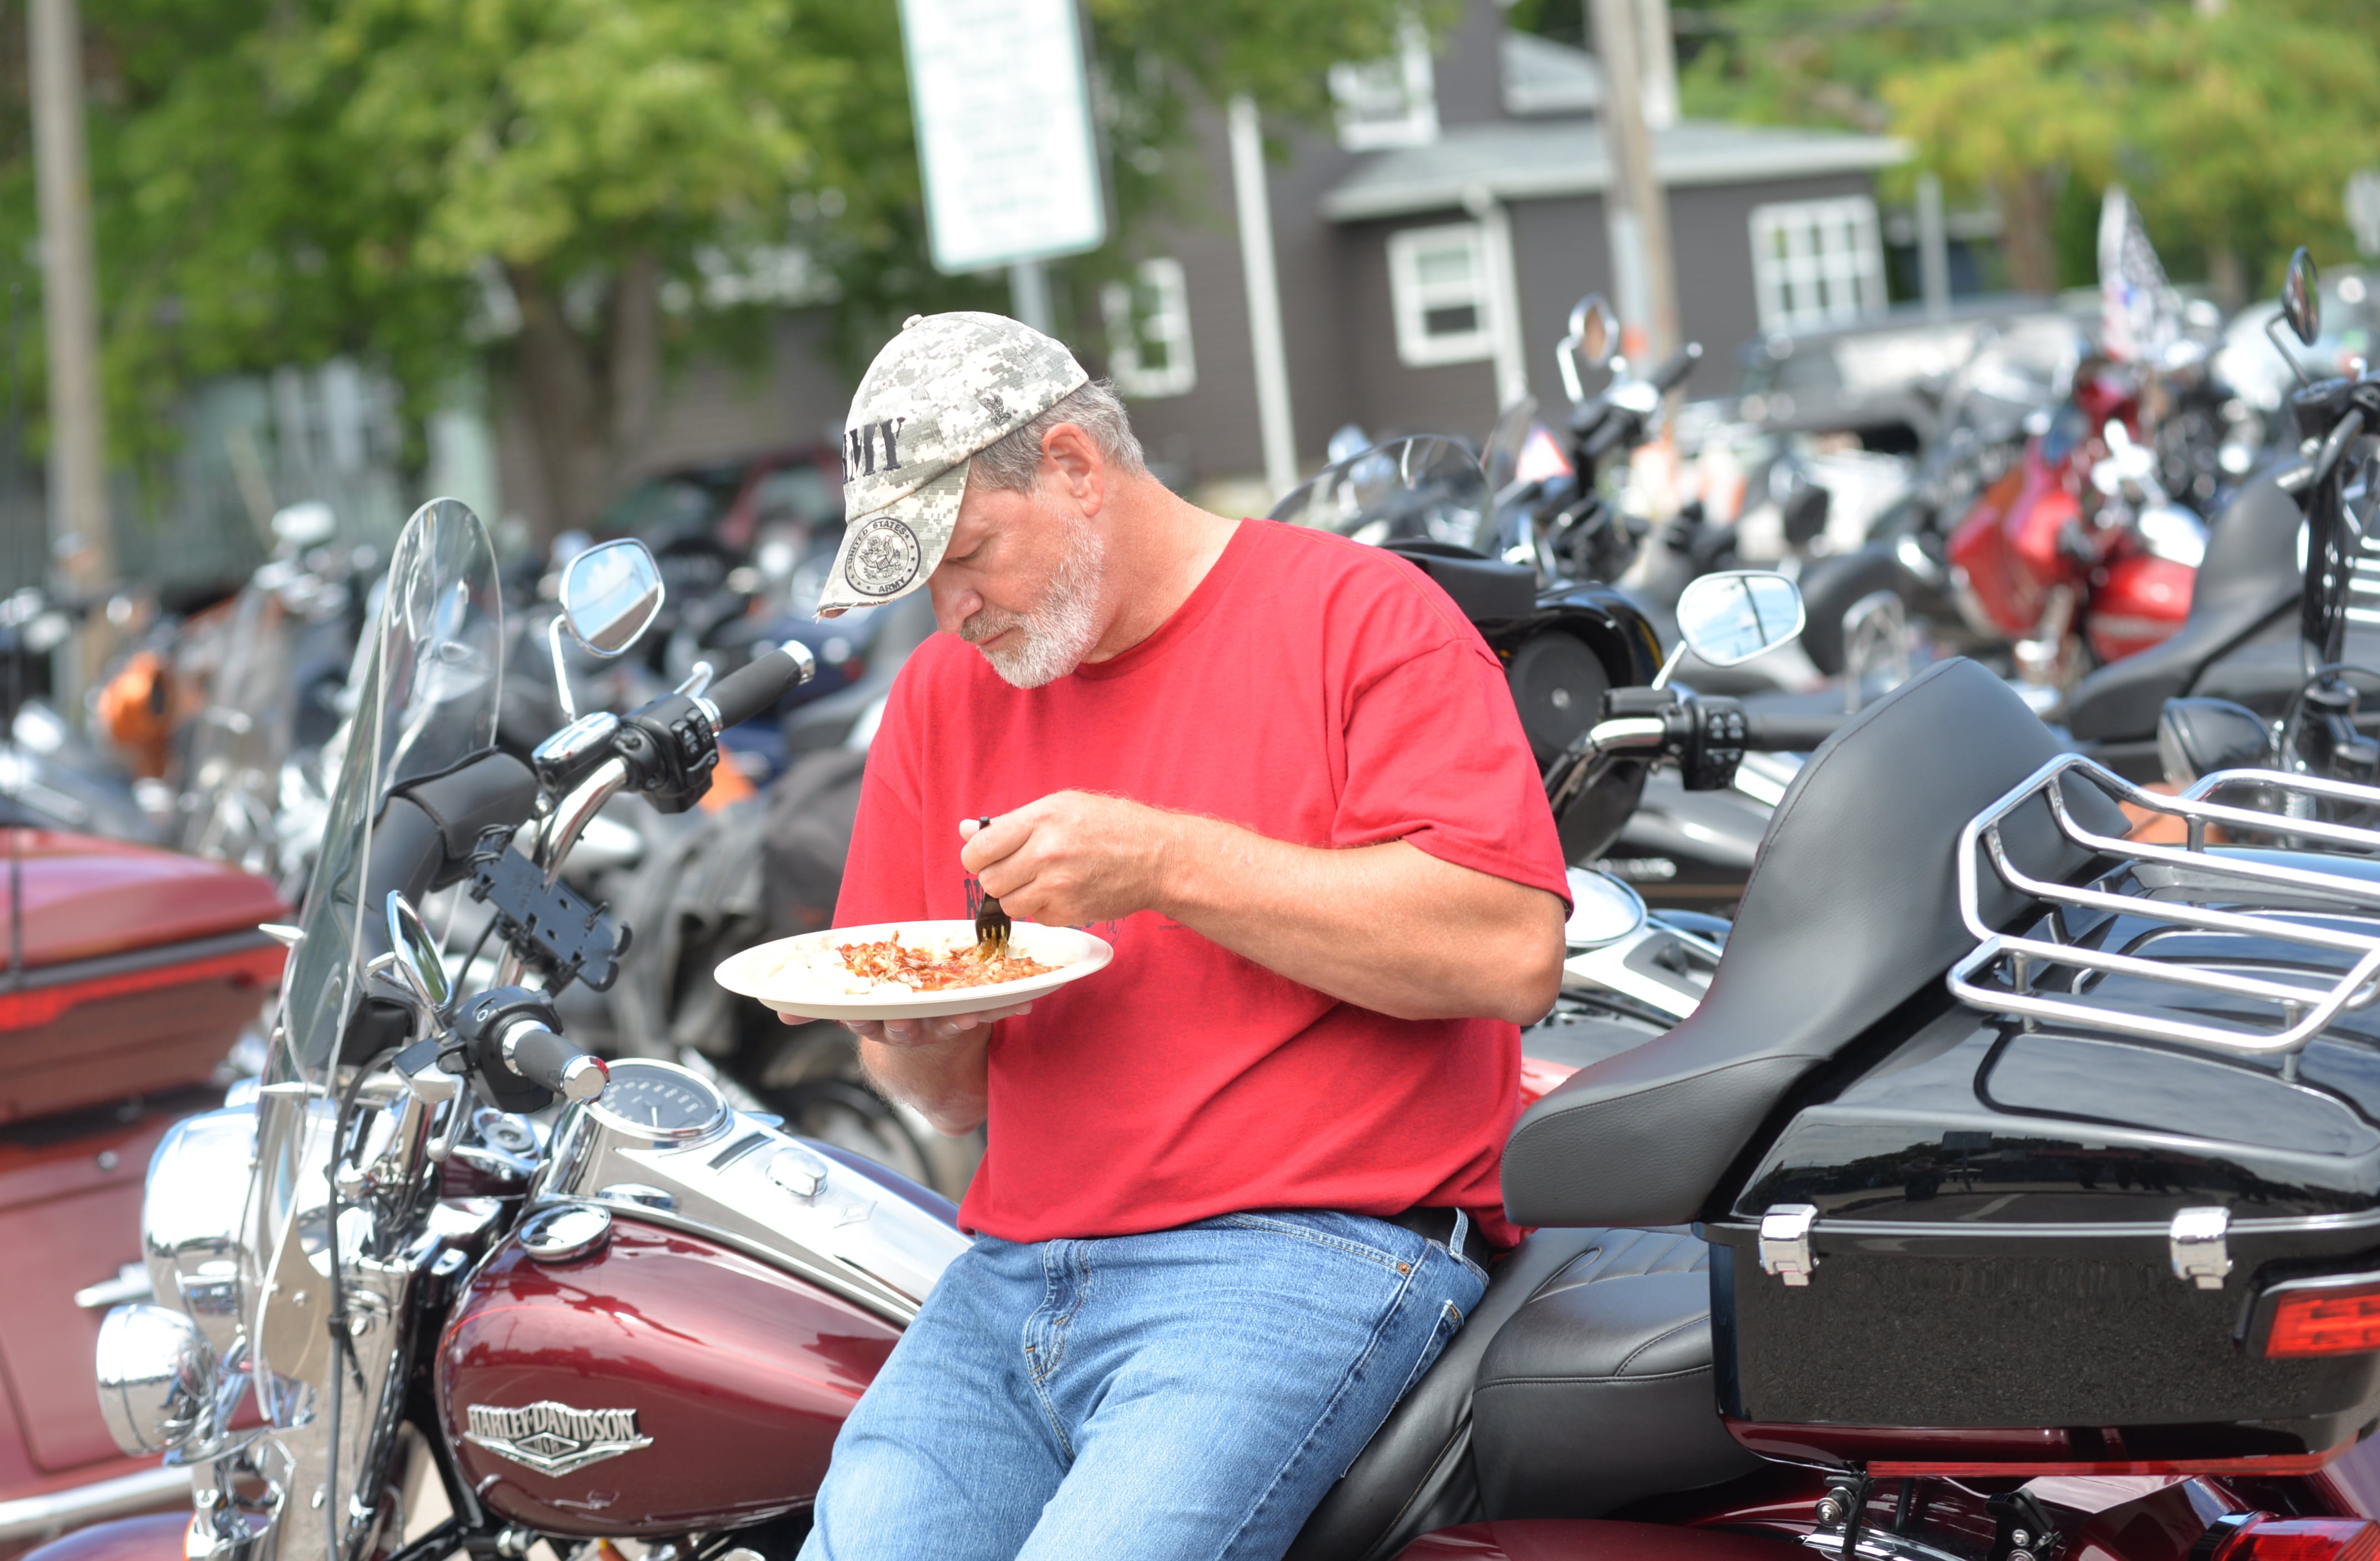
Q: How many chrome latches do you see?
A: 2